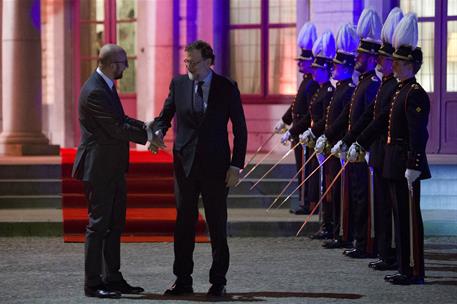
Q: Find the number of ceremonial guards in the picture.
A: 6